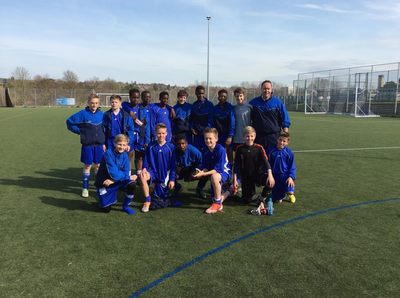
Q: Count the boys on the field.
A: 15